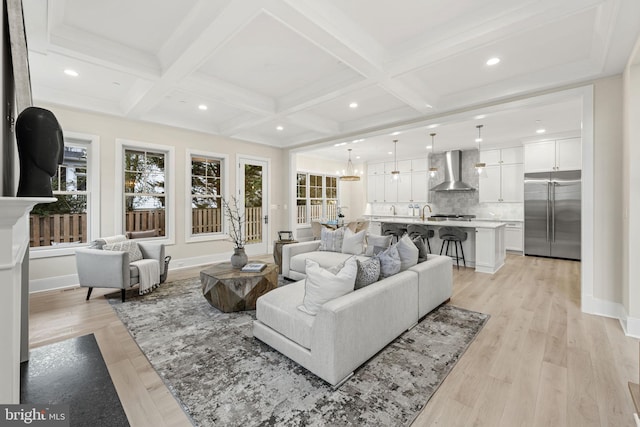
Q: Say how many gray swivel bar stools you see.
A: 3